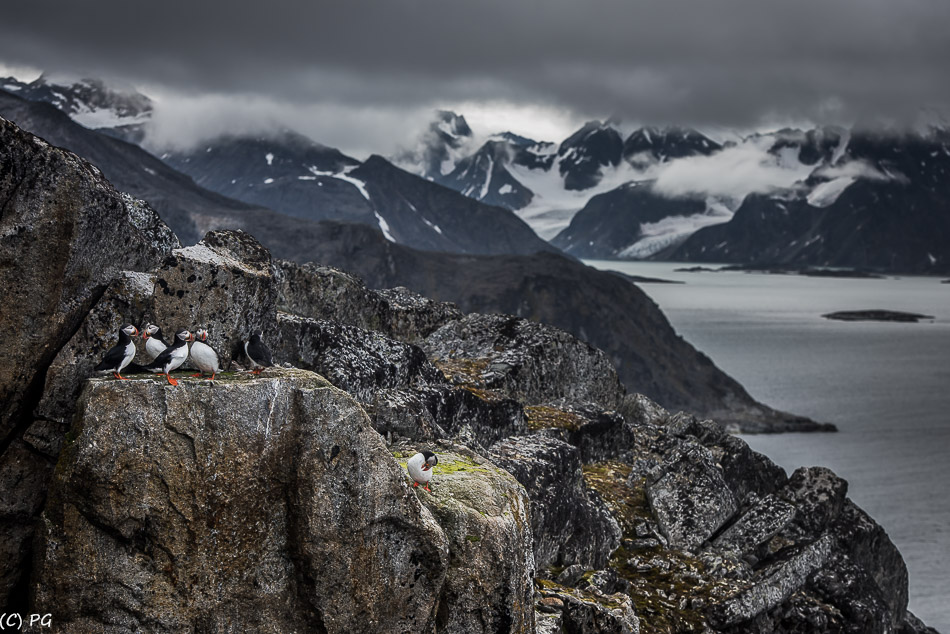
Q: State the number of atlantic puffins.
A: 6